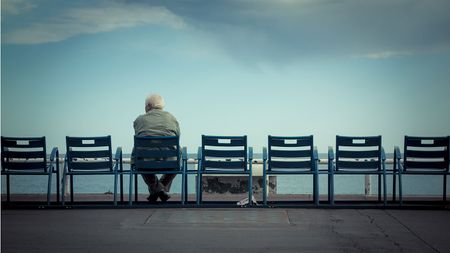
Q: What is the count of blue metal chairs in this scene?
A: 7